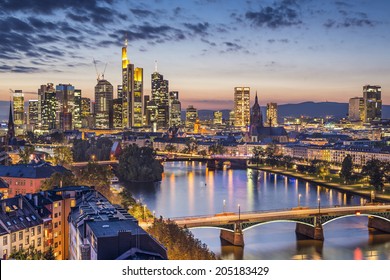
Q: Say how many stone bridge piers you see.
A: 3